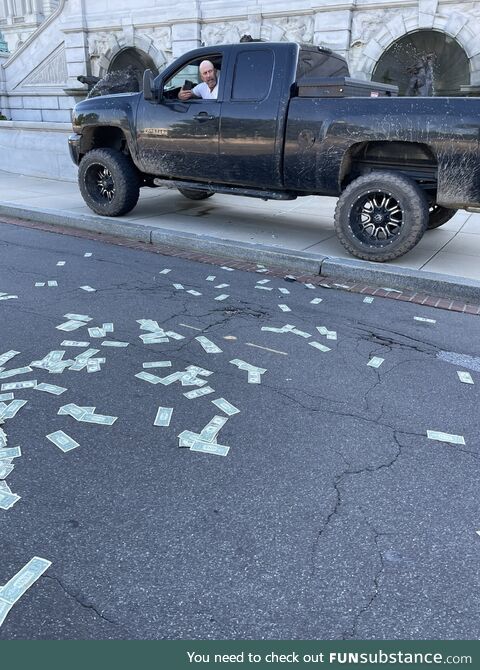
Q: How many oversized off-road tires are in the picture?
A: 4